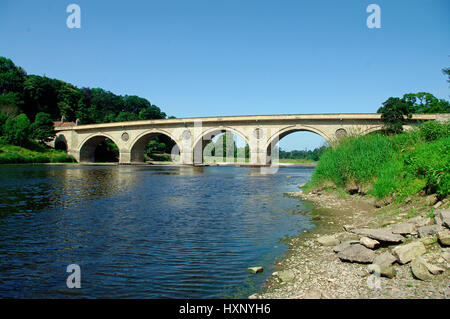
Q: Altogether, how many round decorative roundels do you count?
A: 4